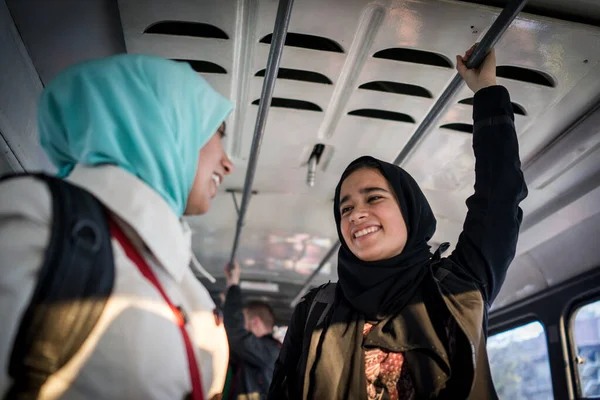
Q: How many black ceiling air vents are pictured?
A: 11